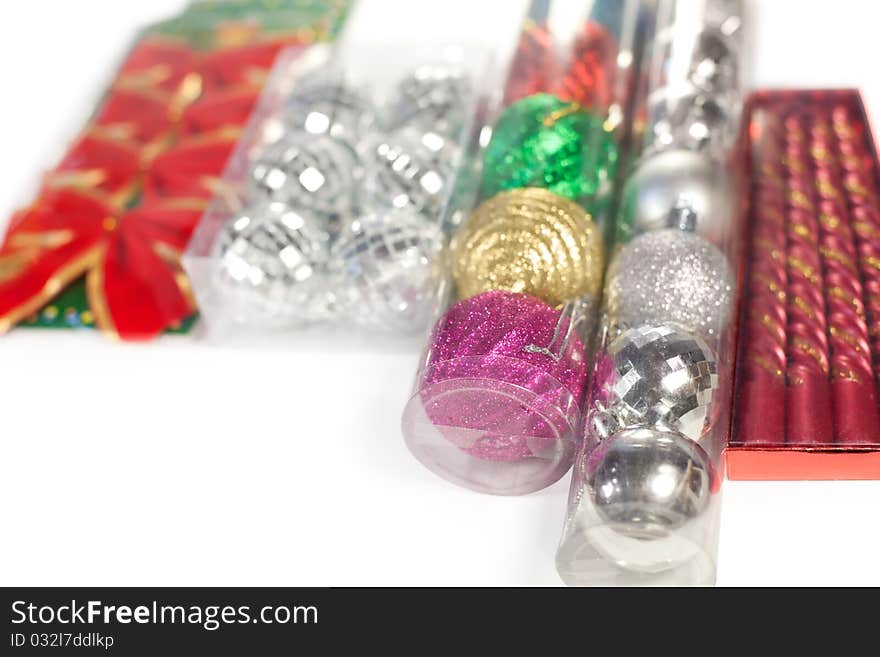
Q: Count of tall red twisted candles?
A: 4